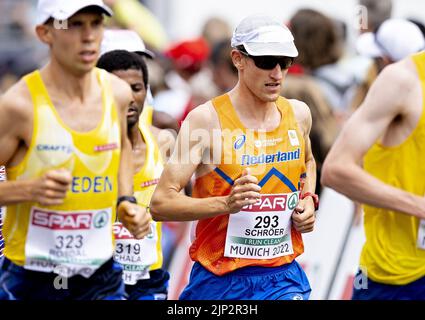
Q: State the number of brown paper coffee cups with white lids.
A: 0